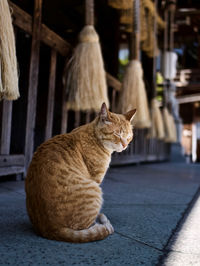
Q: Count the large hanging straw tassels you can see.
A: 5